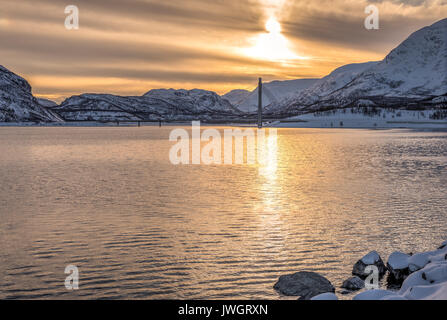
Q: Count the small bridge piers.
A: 3